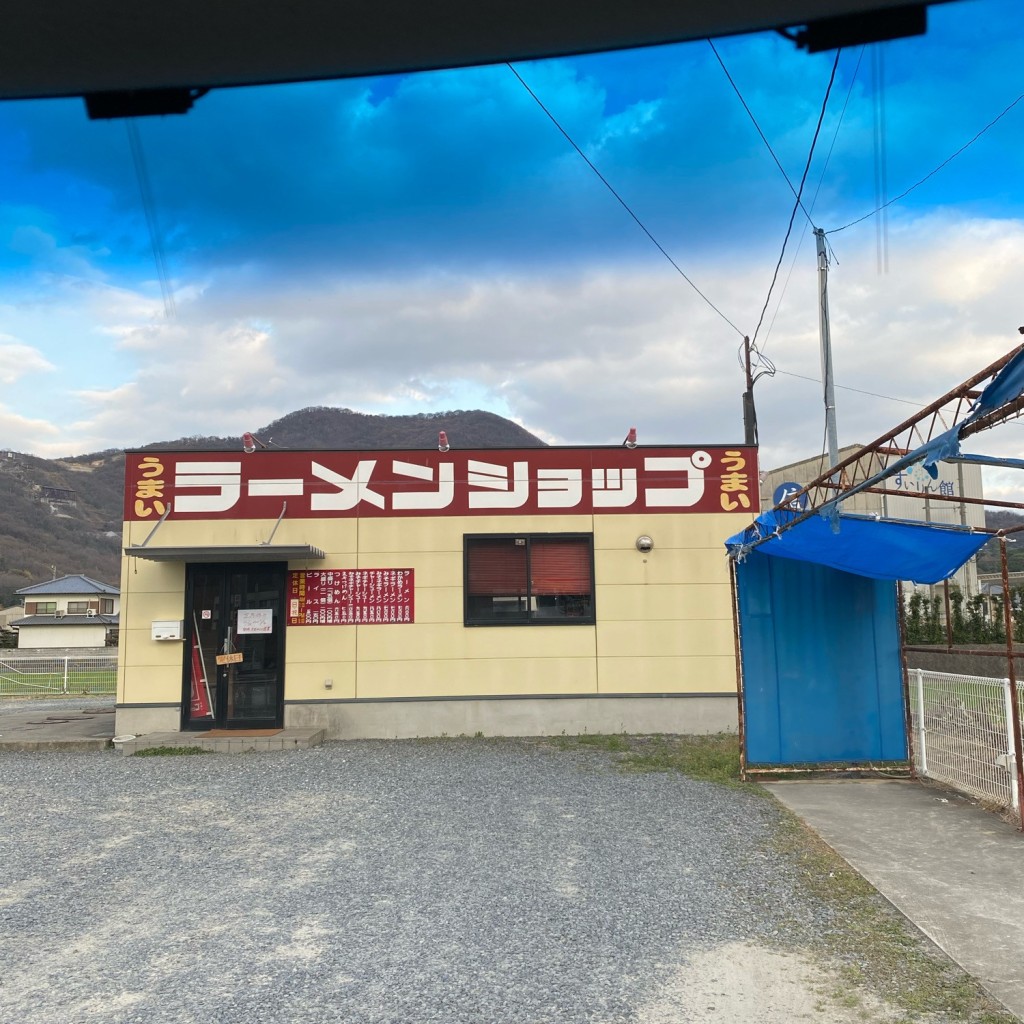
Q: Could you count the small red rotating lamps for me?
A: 3